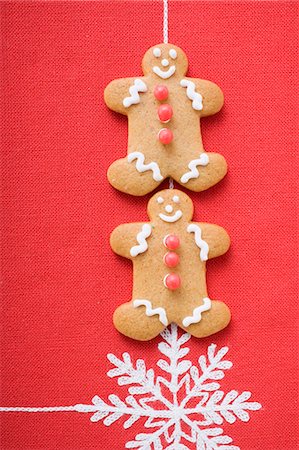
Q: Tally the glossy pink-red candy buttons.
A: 6